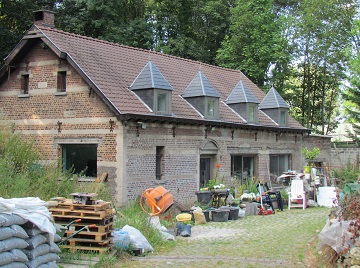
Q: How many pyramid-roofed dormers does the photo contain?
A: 4